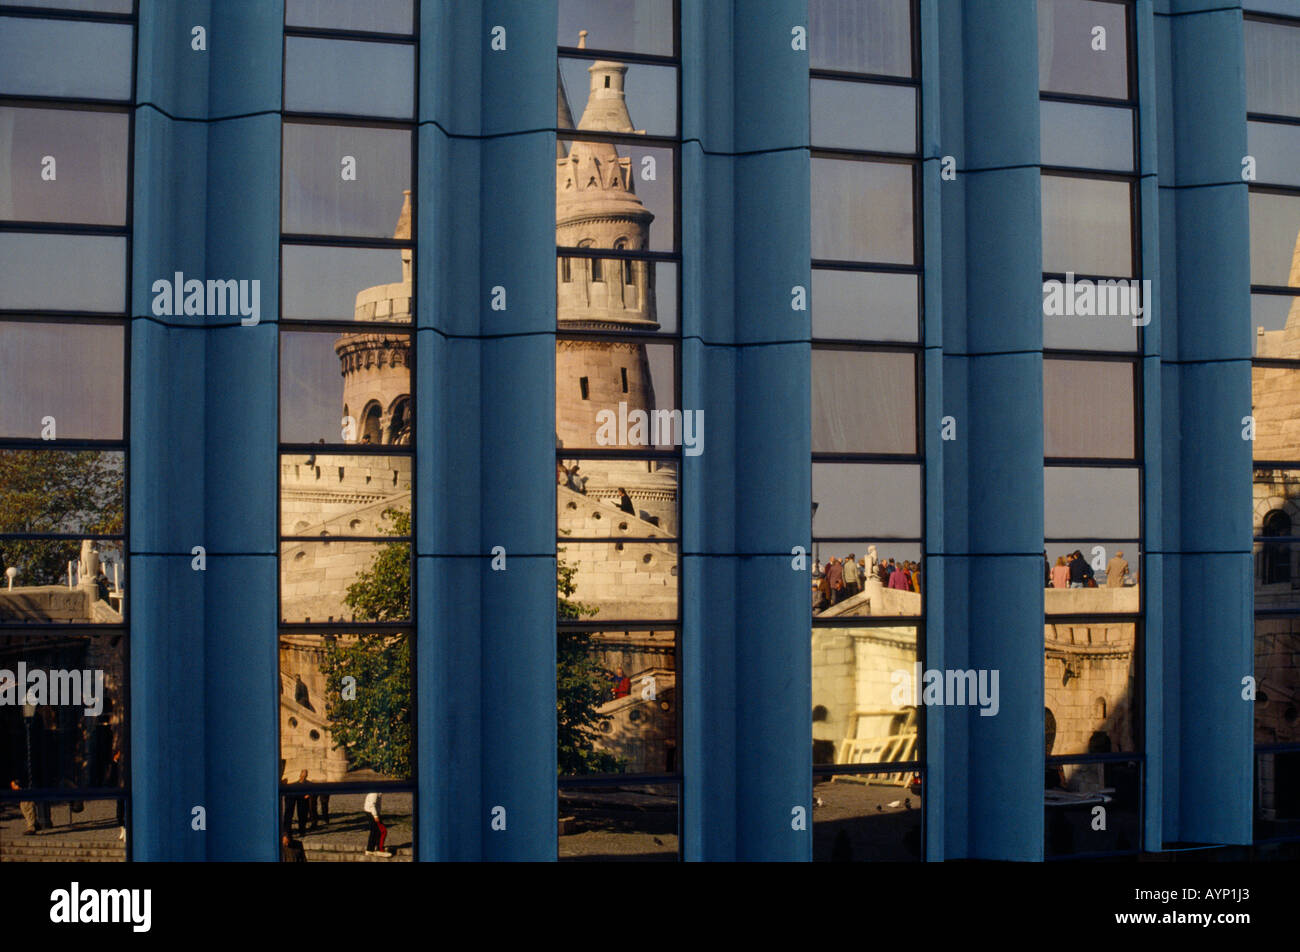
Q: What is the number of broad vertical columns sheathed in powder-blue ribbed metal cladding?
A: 5